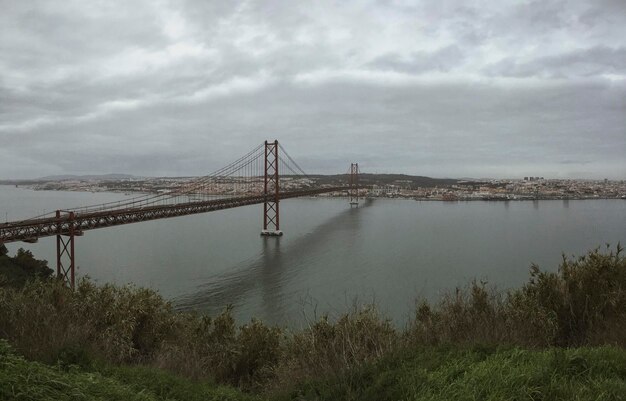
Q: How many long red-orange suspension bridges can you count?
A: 1